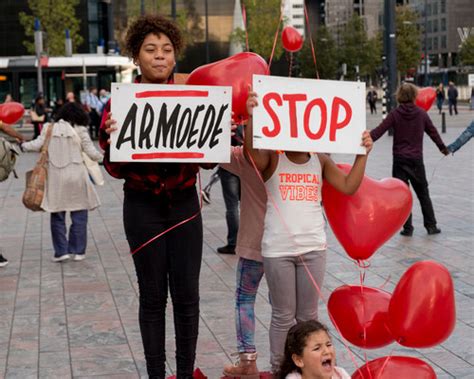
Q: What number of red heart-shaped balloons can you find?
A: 8